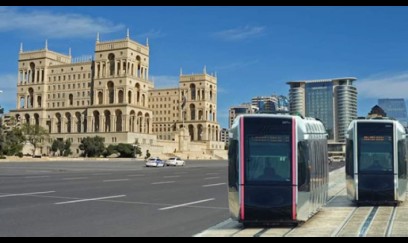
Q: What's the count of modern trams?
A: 2